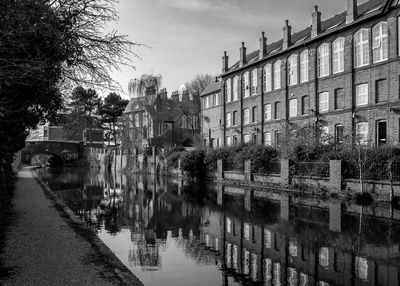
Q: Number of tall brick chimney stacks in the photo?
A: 6